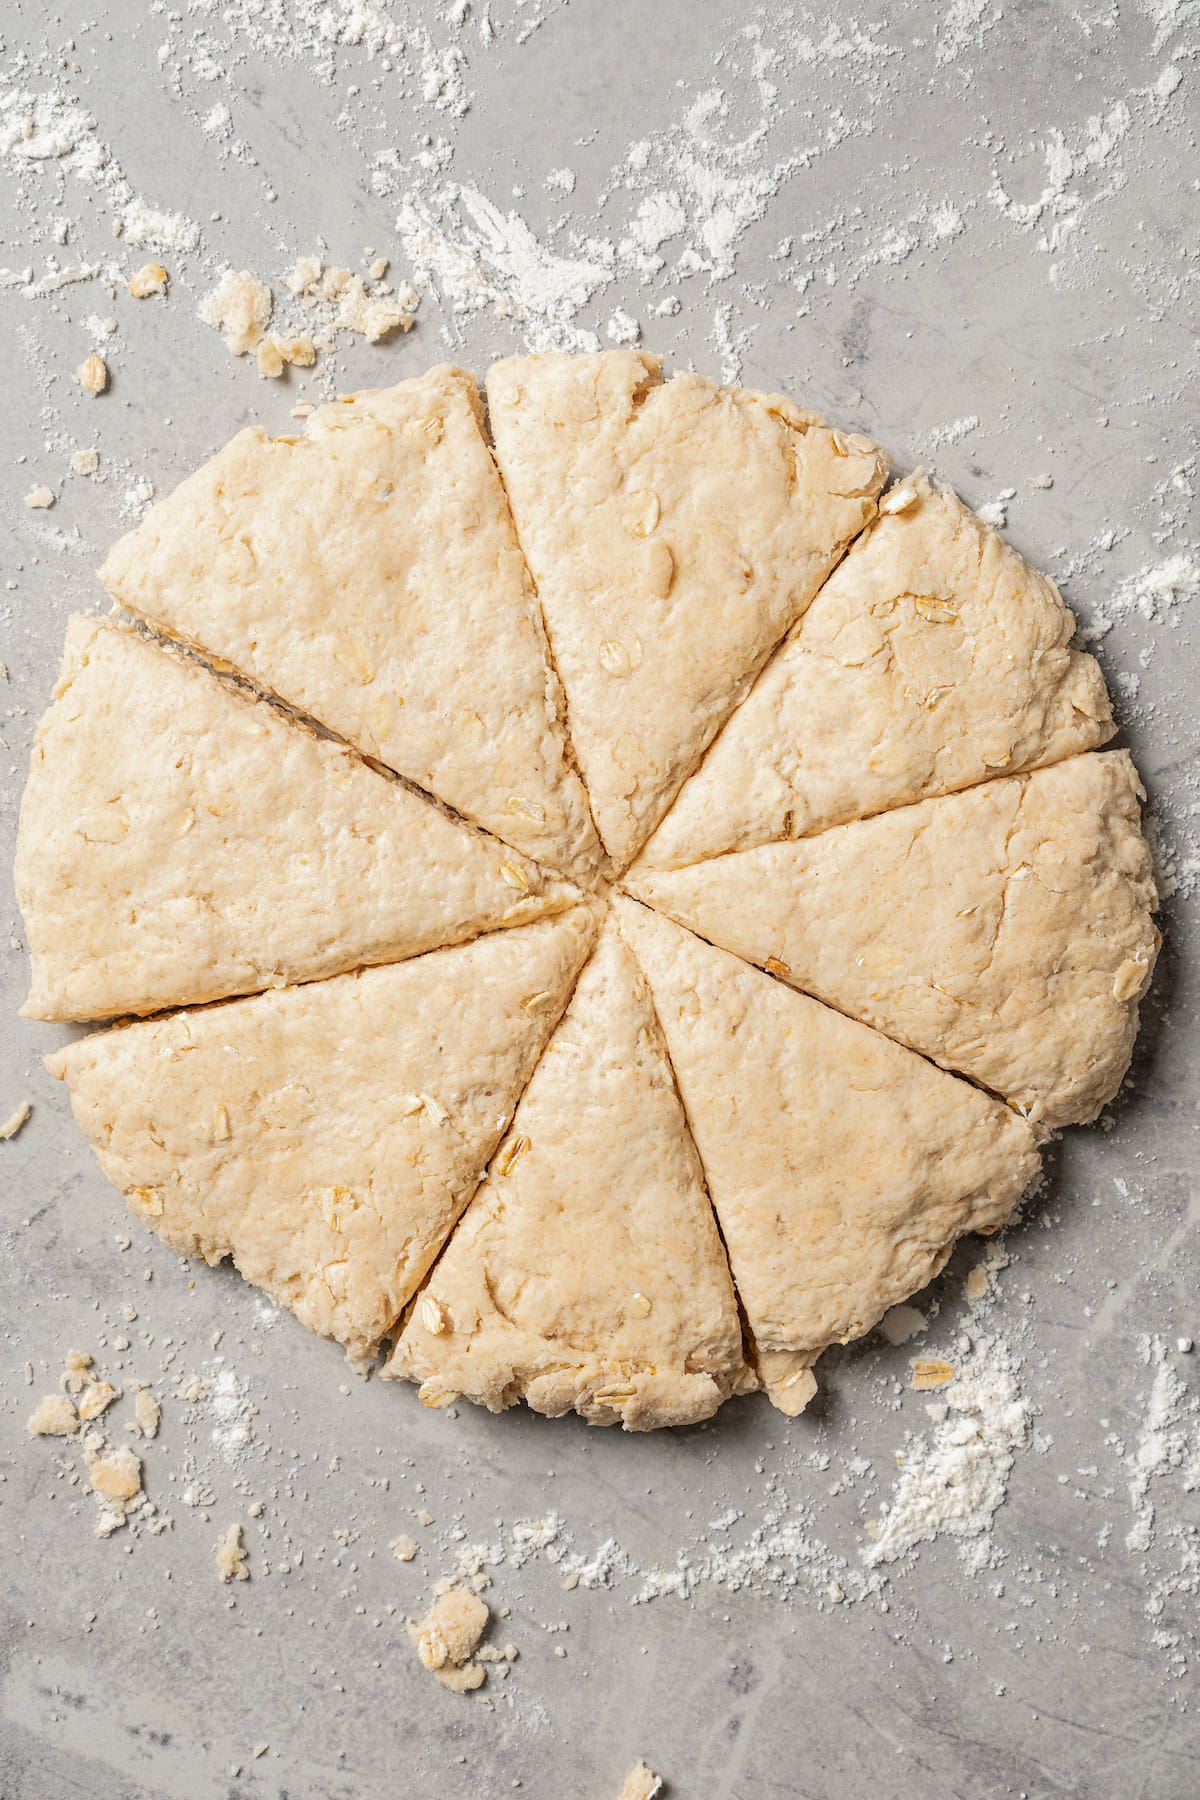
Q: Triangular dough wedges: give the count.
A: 8